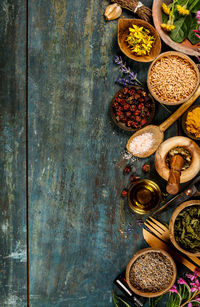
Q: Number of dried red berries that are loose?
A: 4